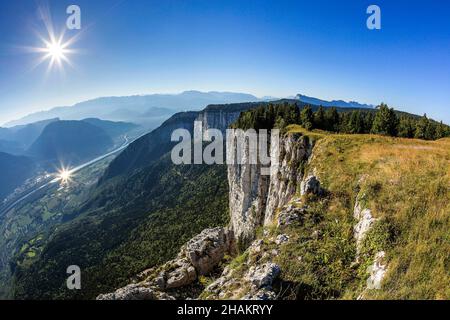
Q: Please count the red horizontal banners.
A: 0